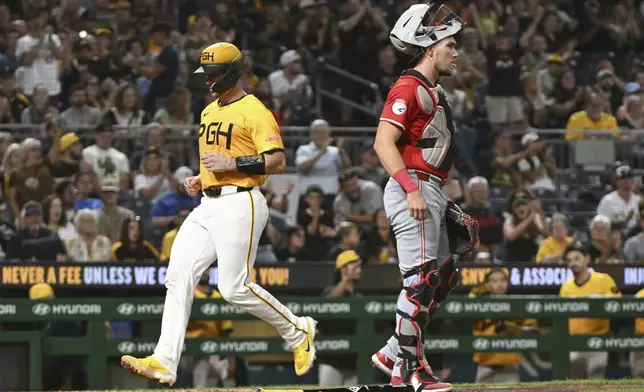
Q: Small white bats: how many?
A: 0